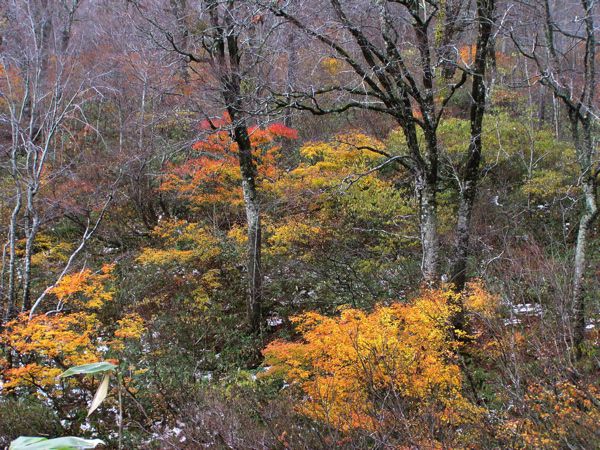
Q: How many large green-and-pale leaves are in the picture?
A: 3